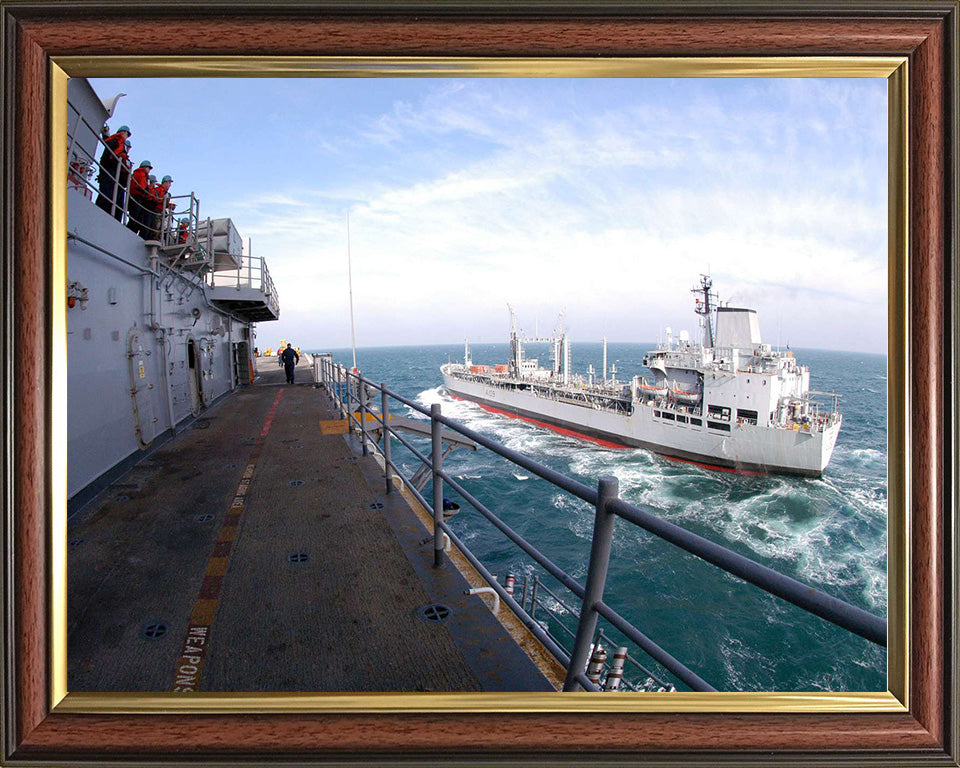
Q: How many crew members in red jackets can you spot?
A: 6